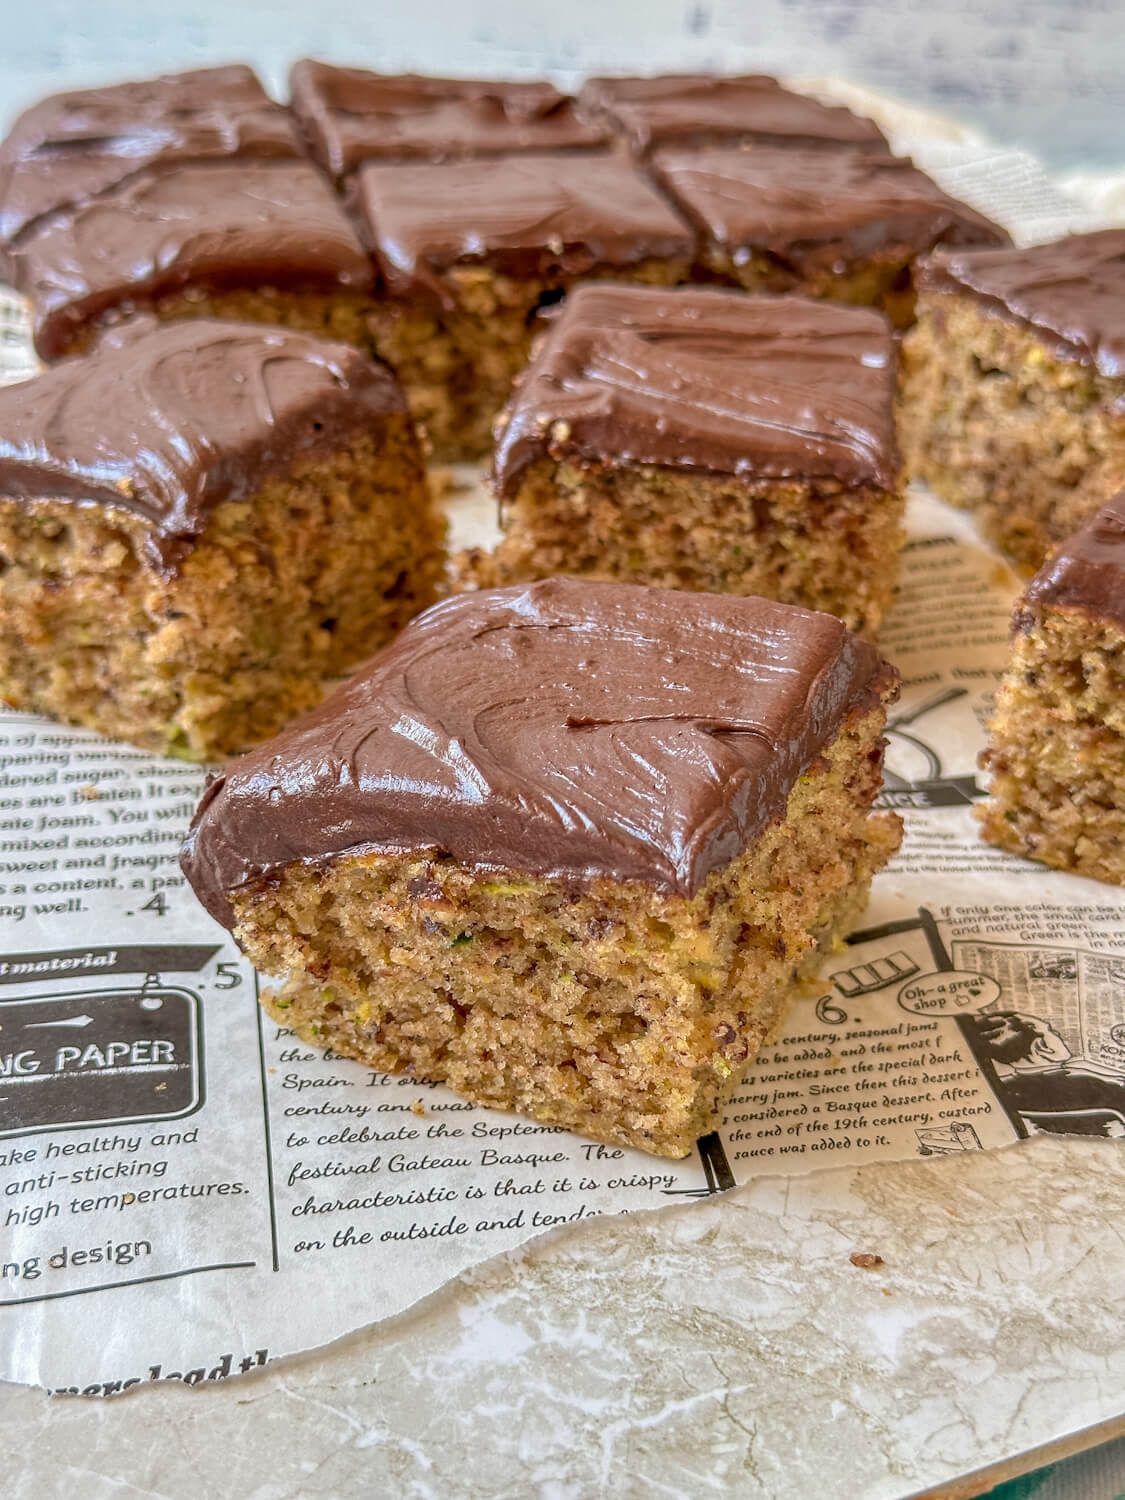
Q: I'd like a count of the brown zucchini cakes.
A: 11